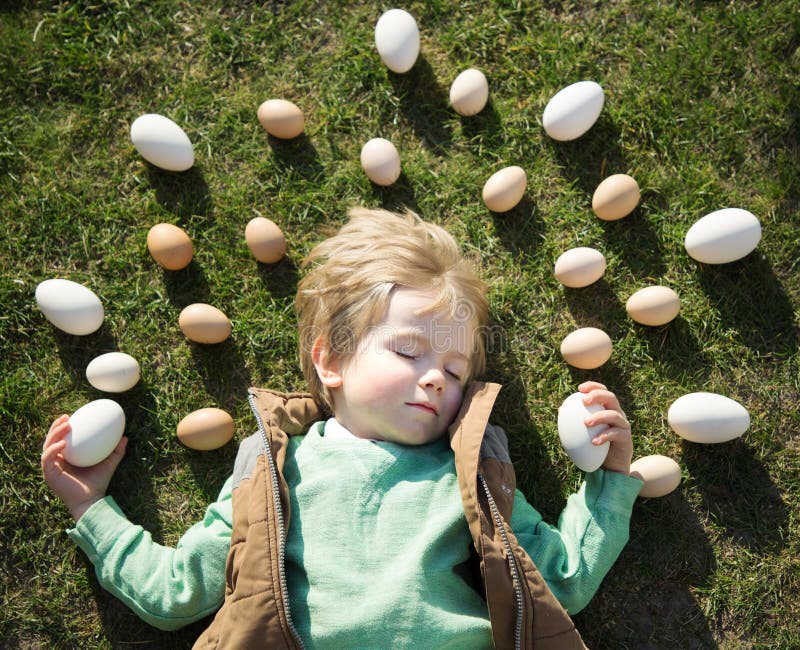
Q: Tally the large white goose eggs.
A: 8